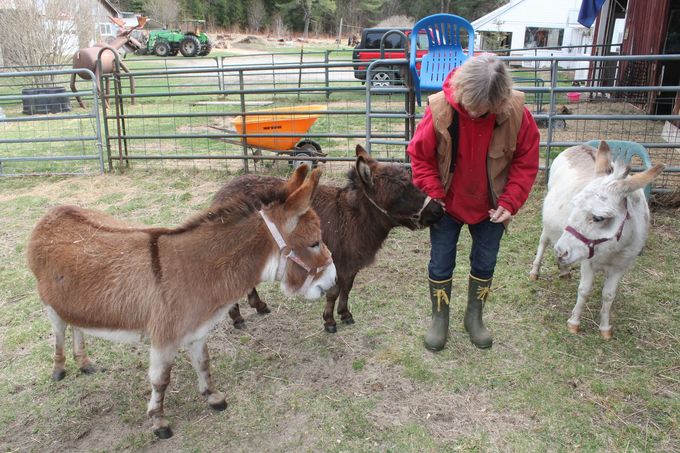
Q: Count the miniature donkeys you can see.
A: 3